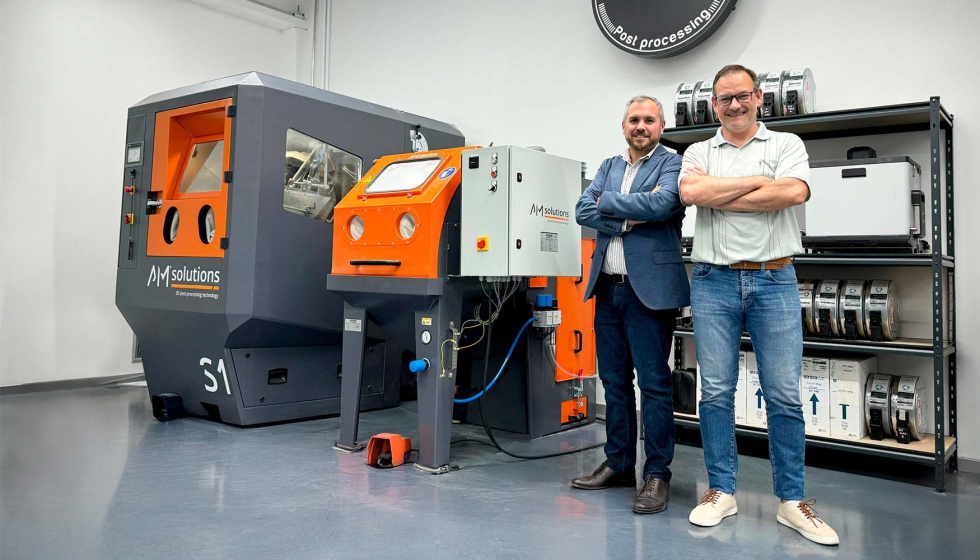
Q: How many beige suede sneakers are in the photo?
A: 2